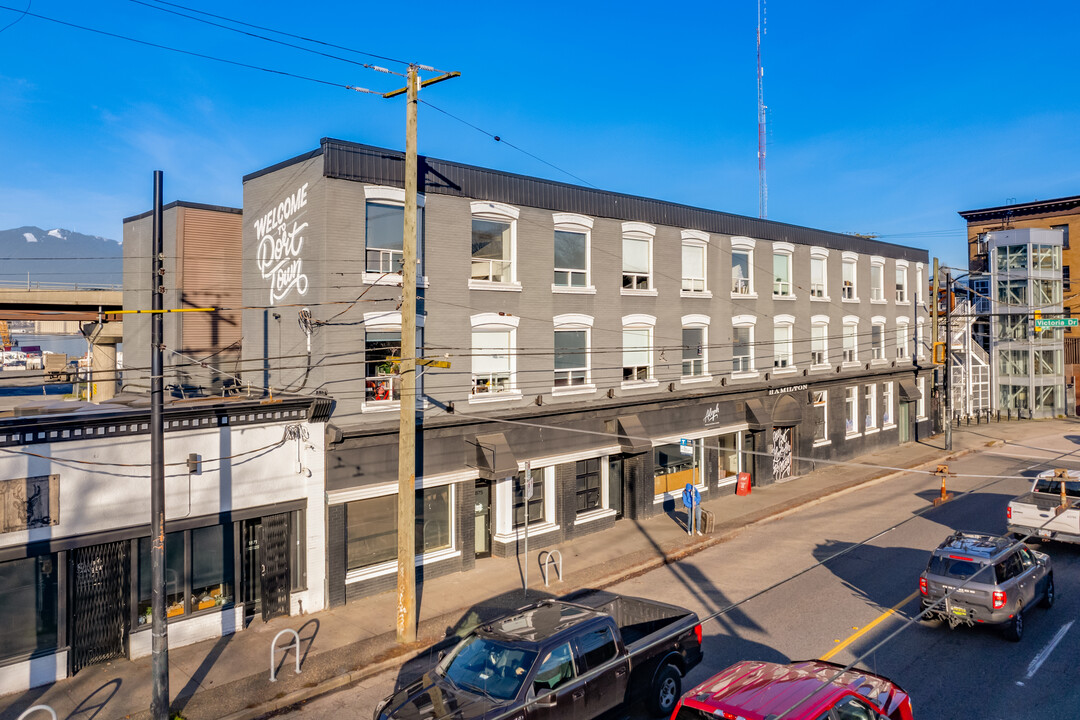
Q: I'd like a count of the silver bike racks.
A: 3